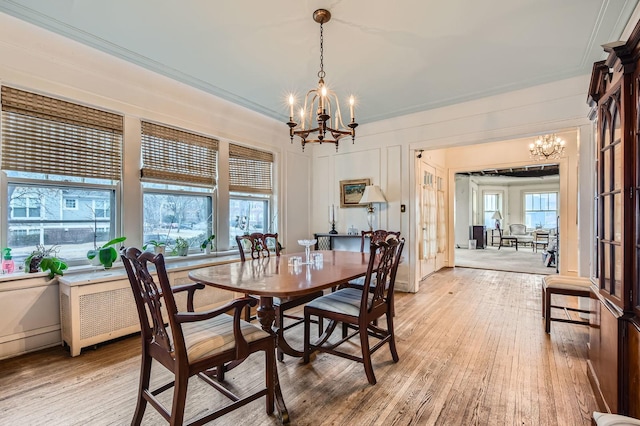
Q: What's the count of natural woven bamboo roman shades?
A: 3